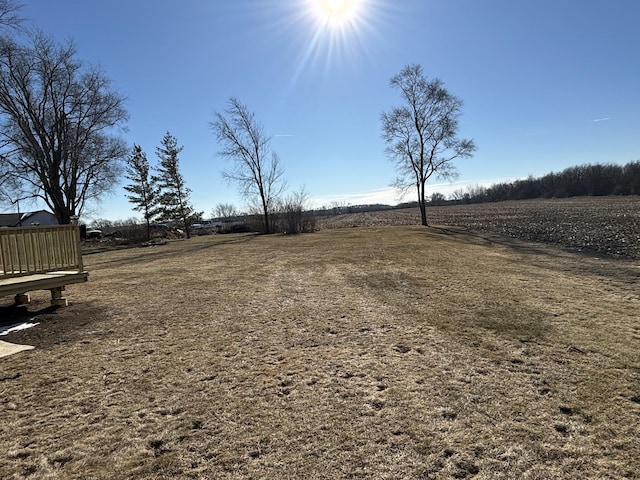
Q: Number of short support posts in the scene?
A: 2